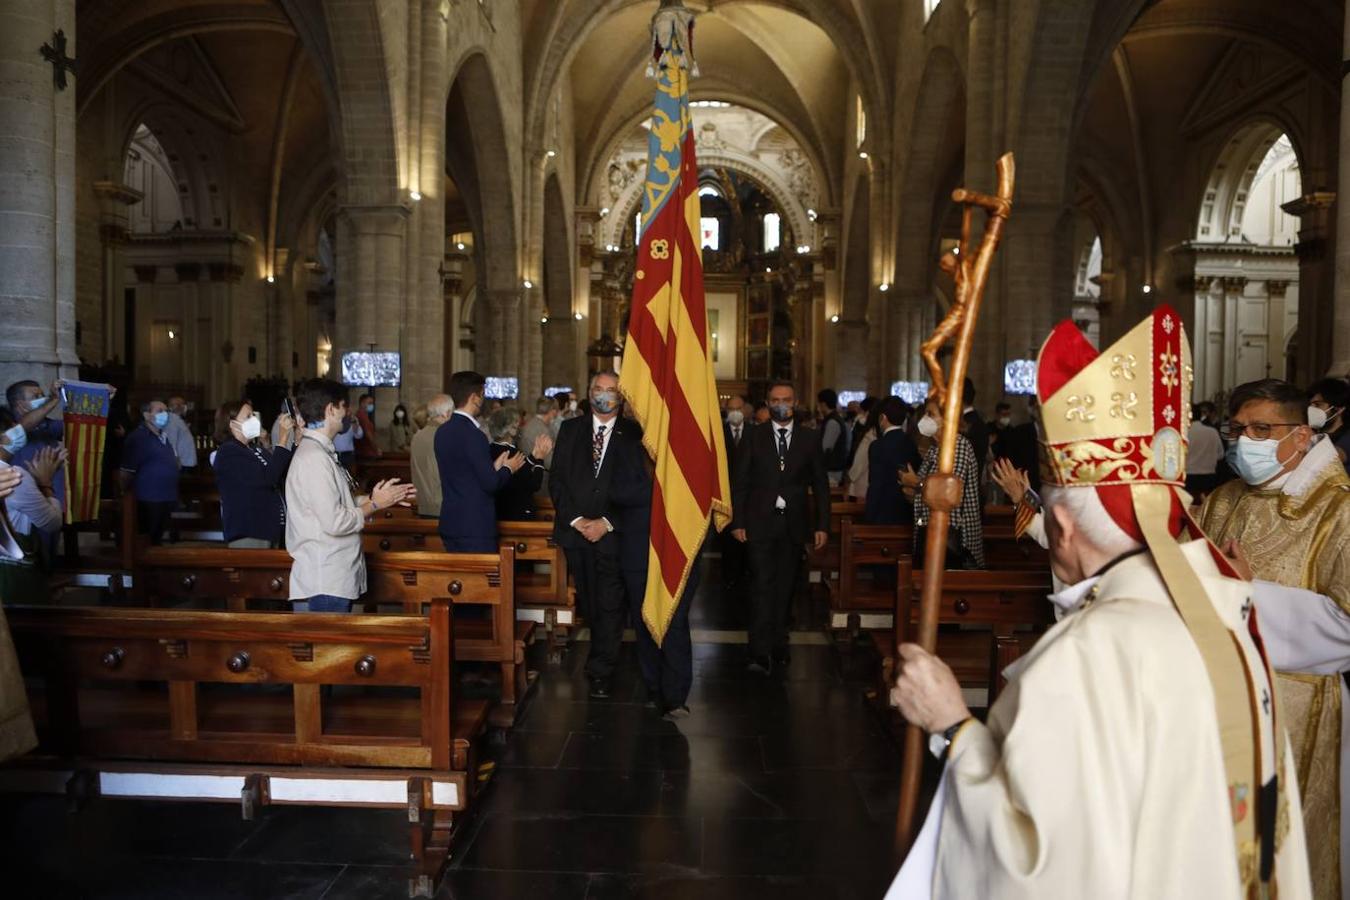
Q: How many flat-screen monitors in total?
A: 6